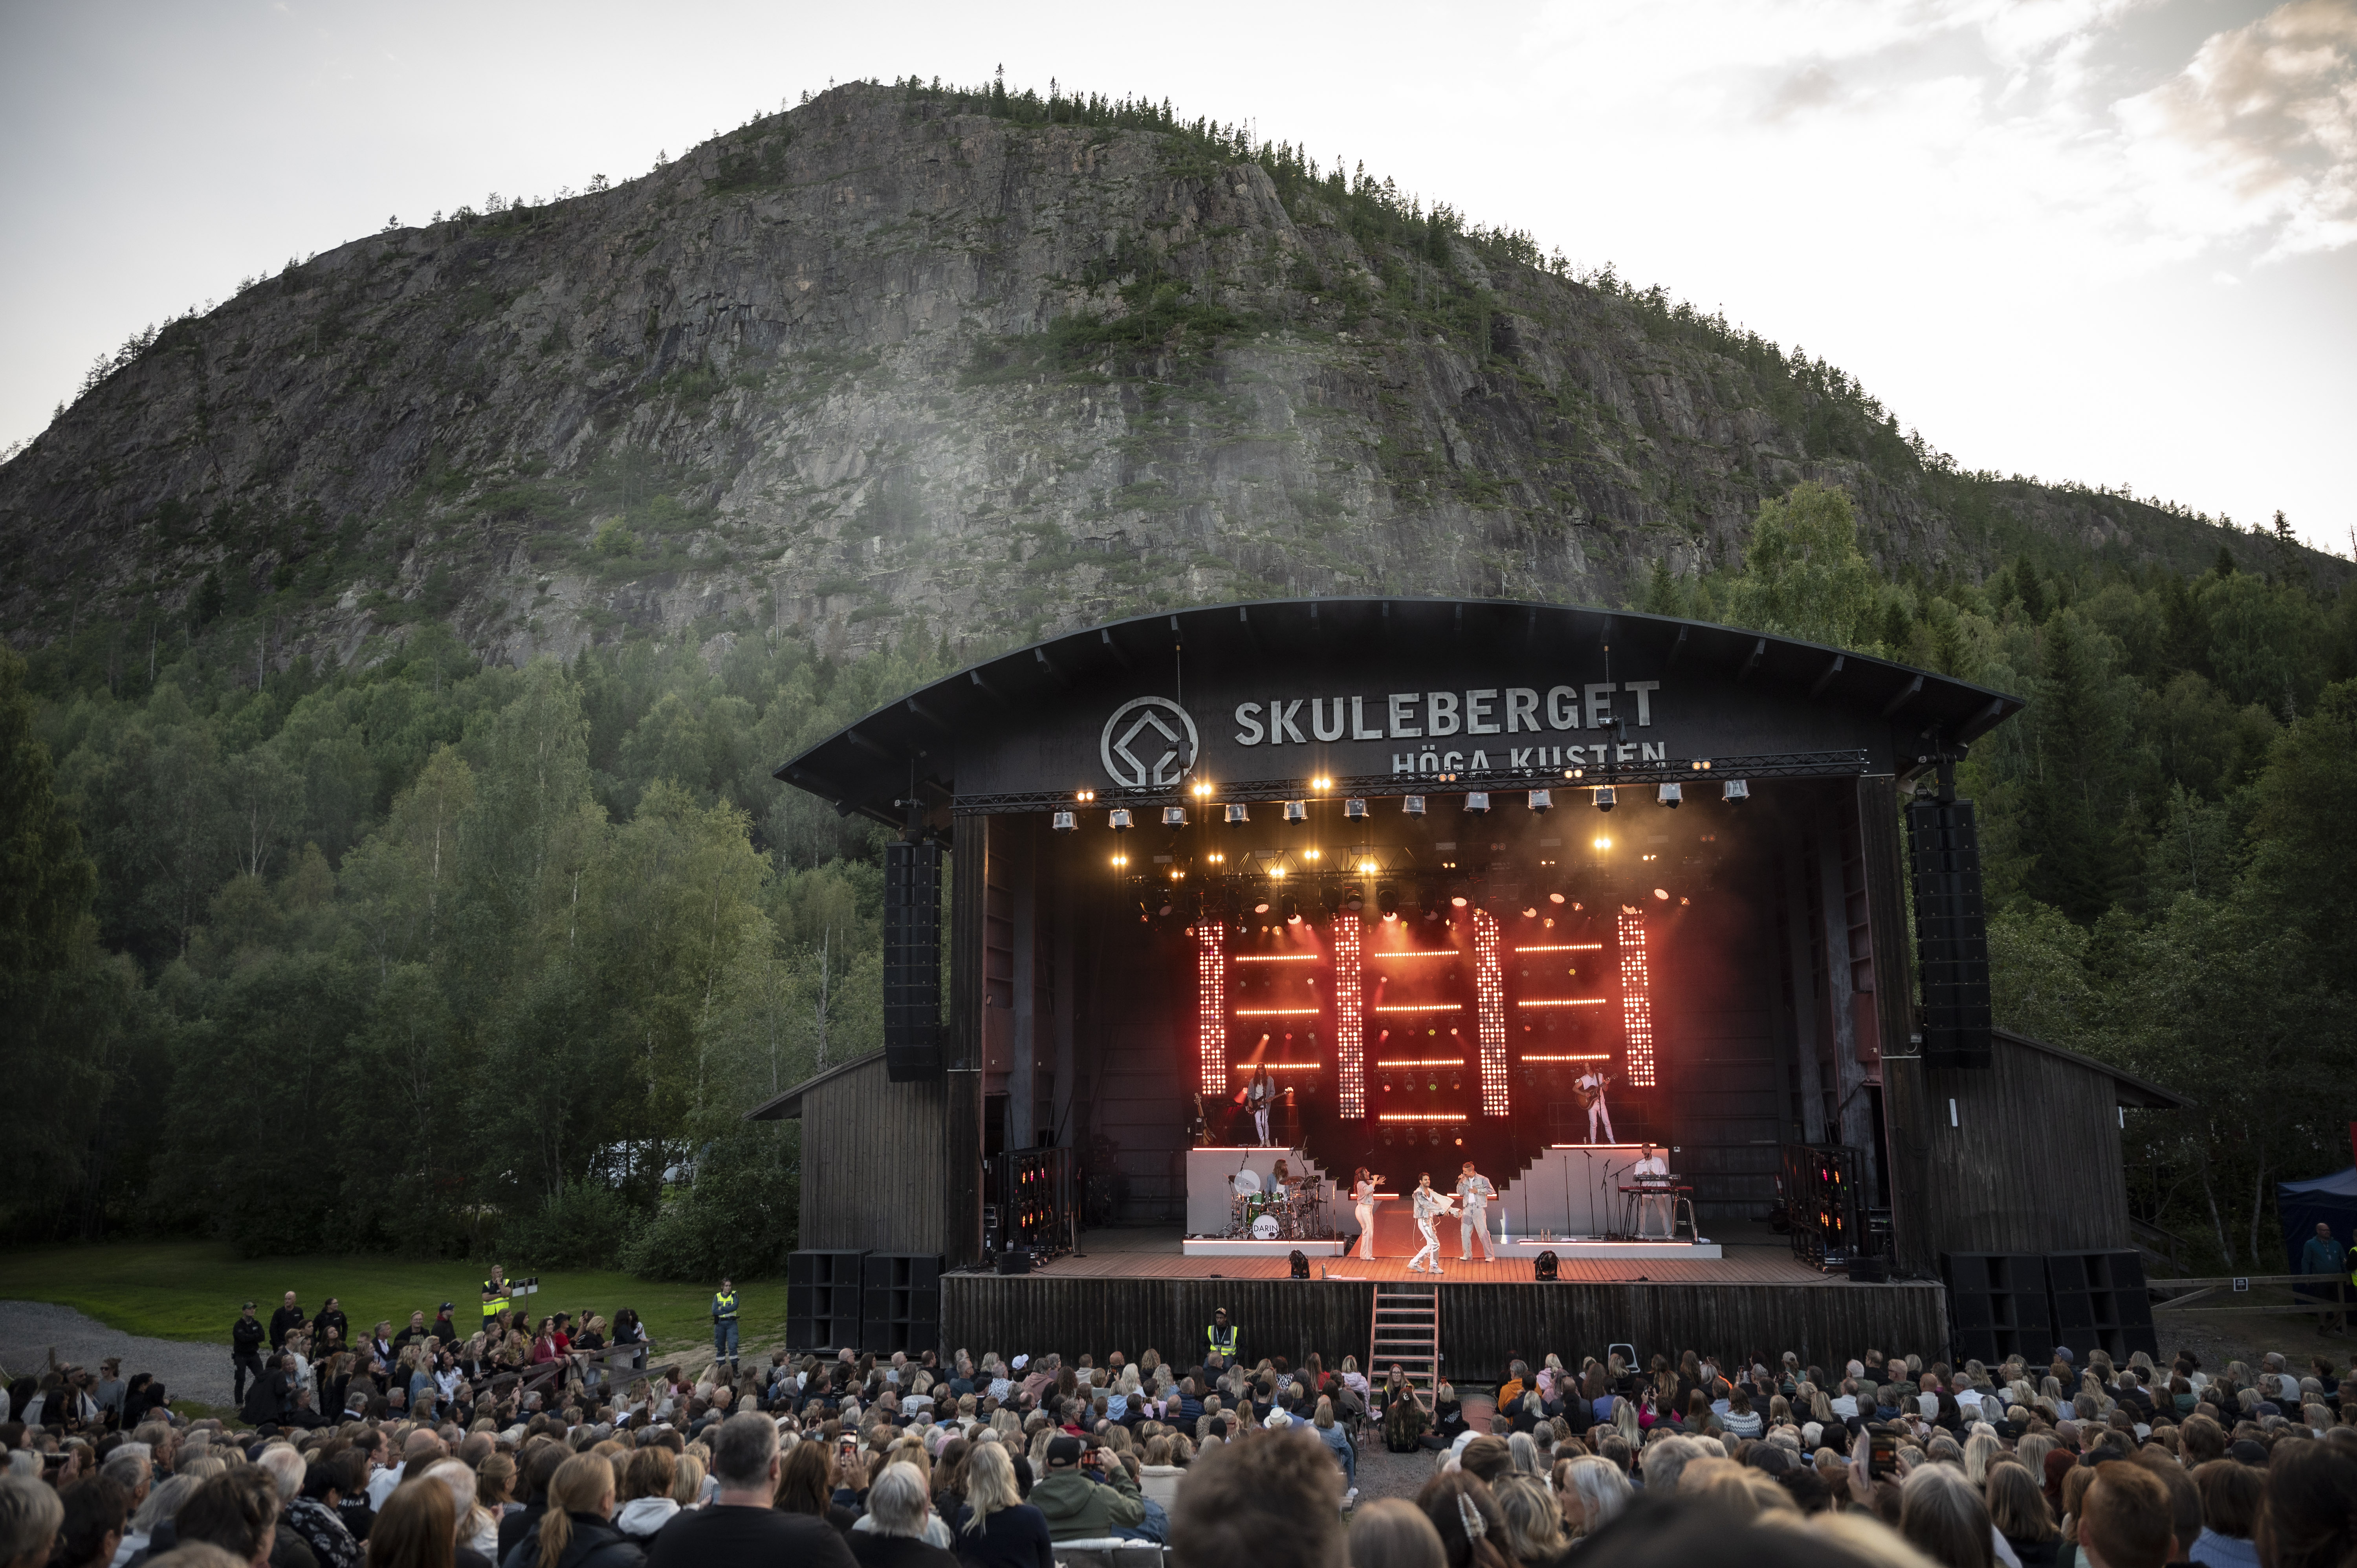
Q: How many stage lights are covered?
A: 12